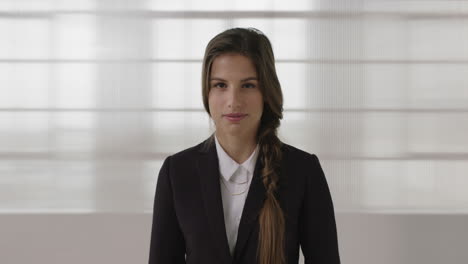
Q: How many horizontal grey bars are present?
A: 4